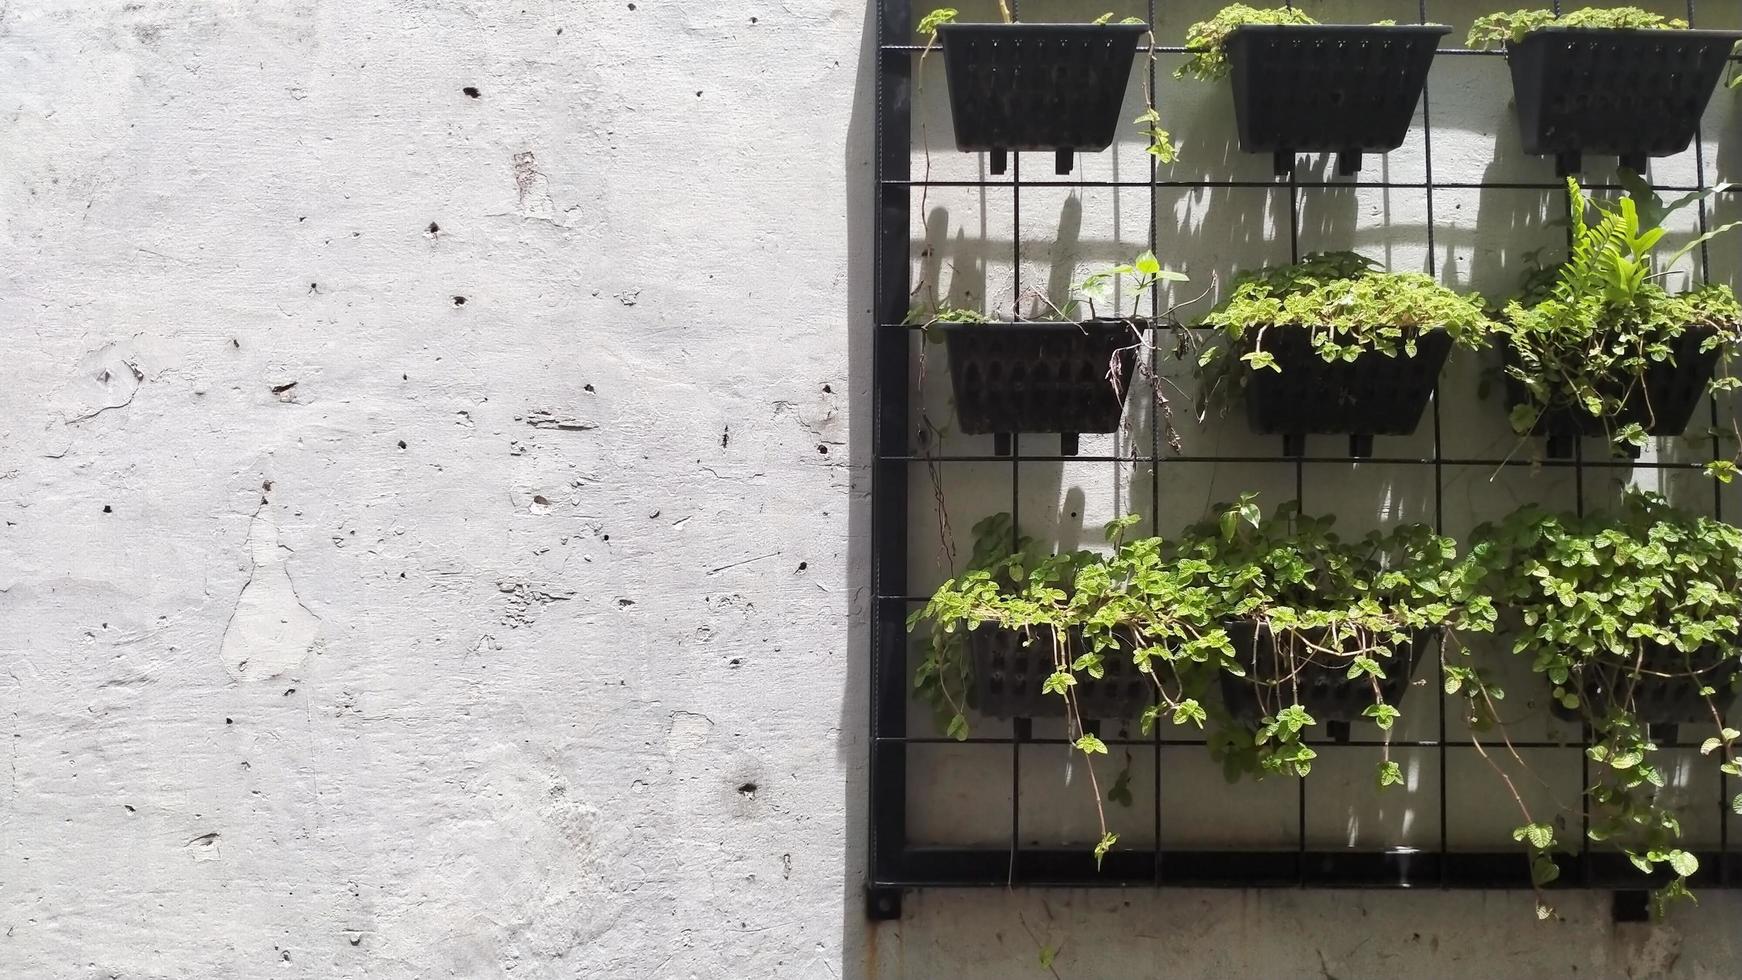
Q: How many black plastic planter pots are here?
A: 9